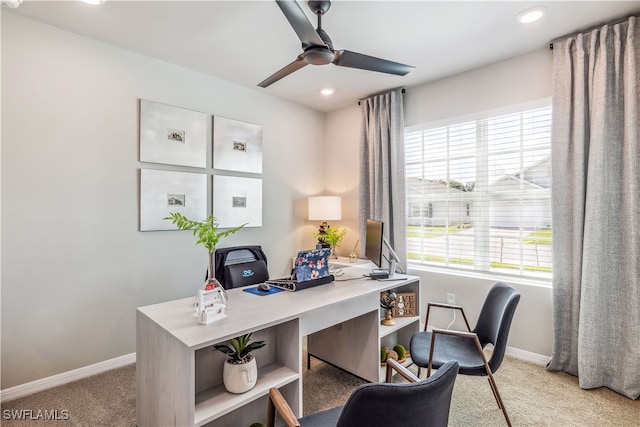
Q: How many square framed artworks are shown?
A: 4